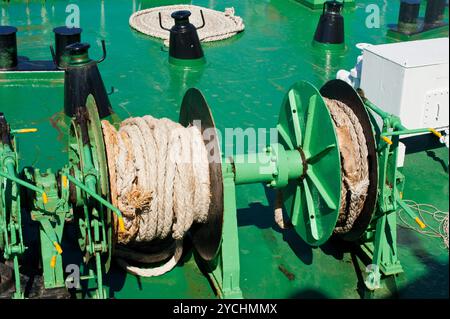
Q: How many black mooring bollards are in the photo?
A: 7